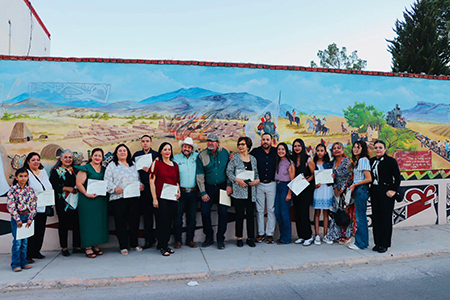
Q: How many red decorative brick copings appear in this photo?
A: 1